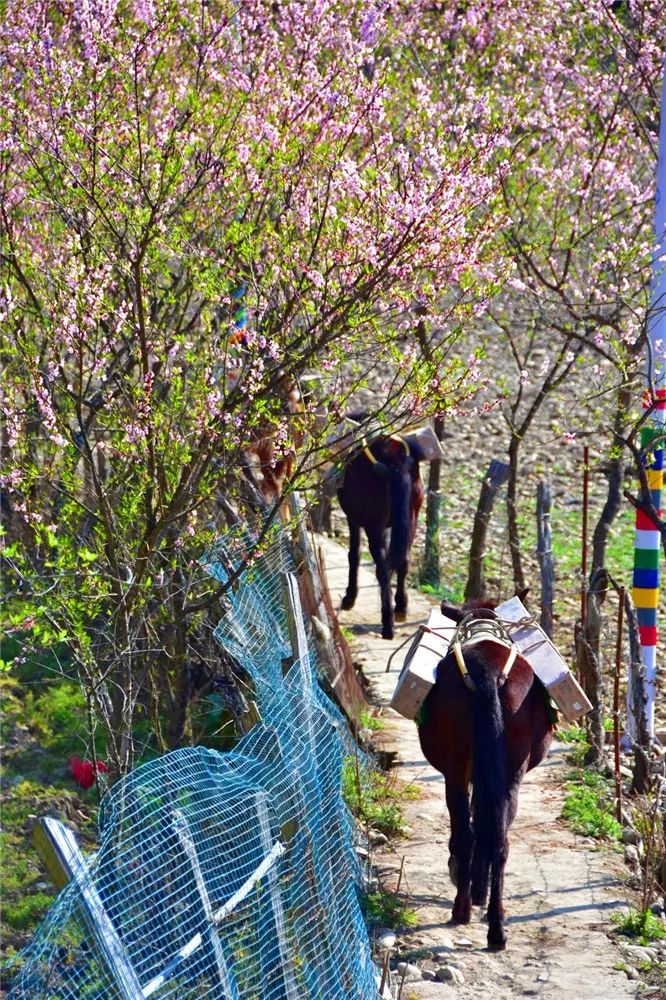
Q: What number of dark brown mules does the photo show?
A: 2